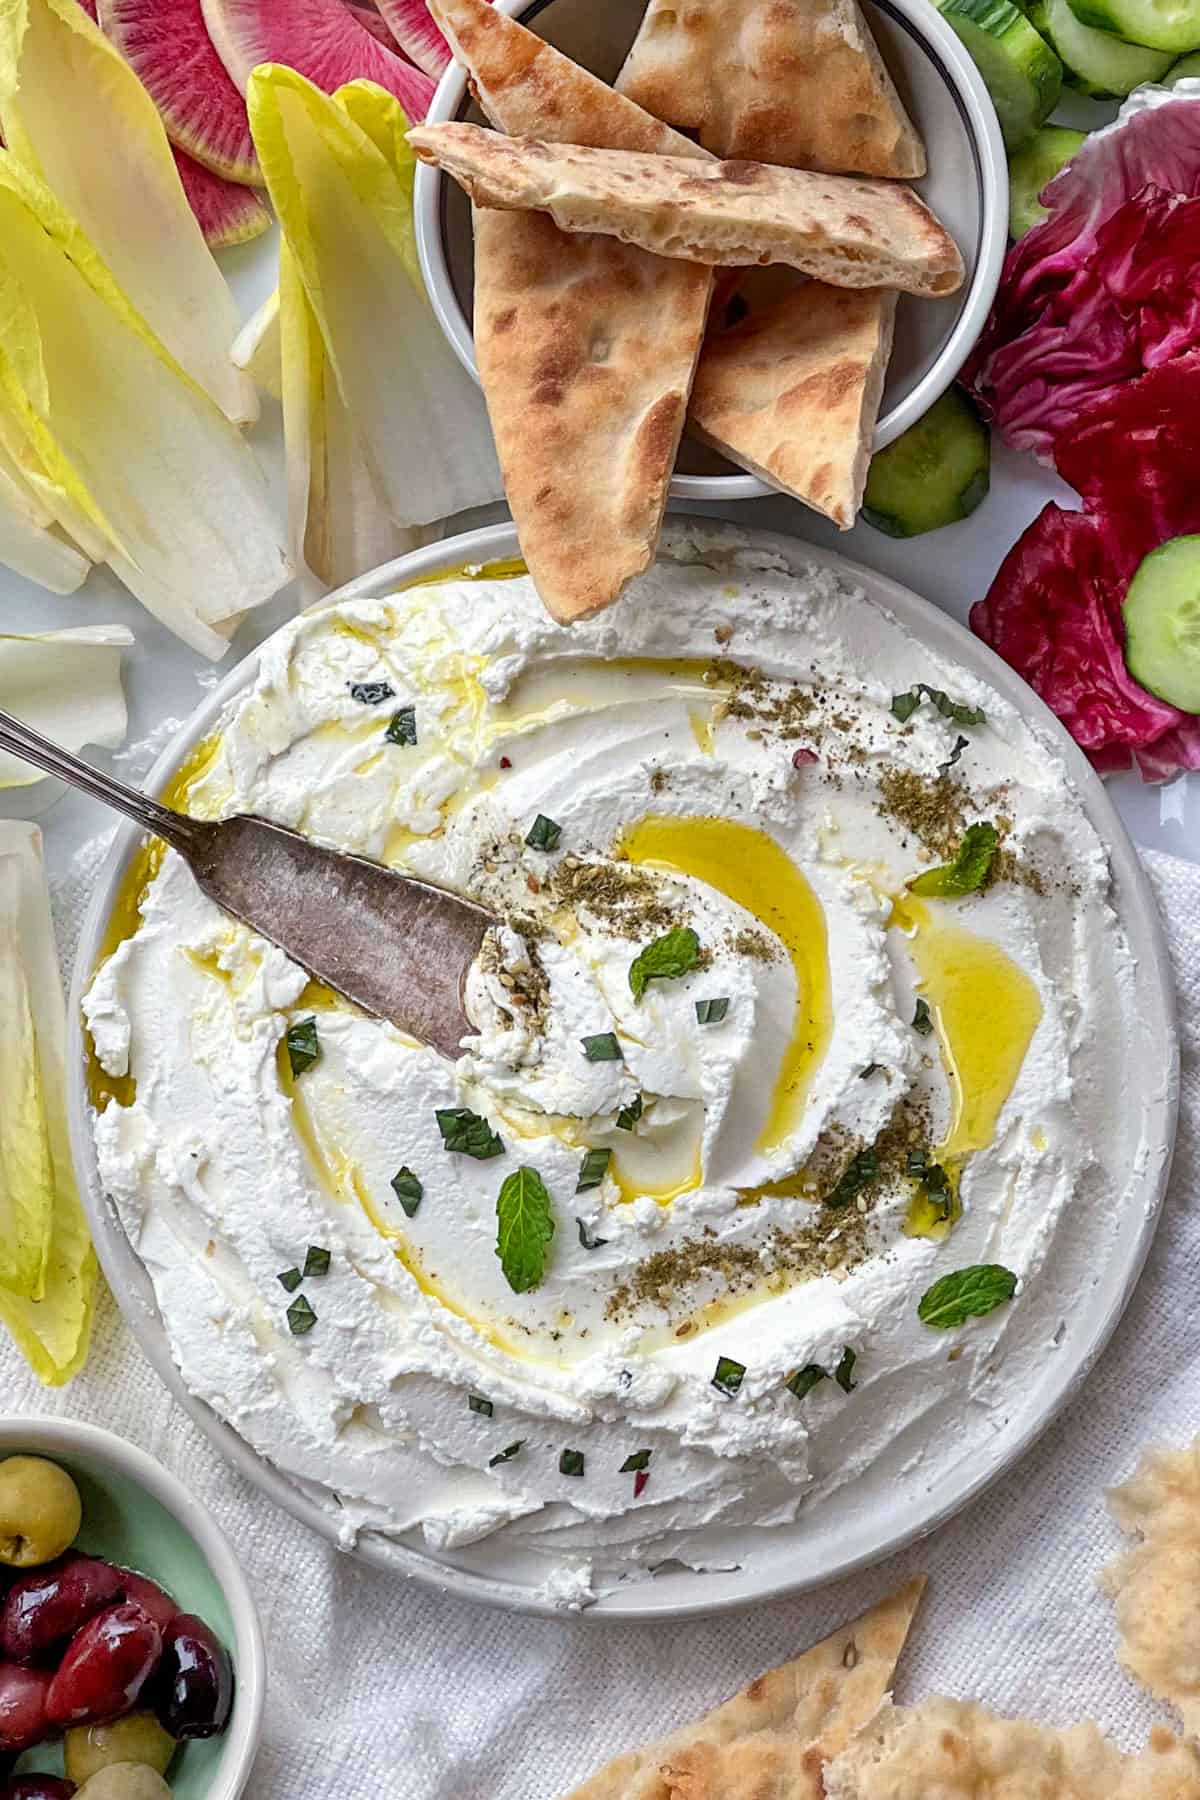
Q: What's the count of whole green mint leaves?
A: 4